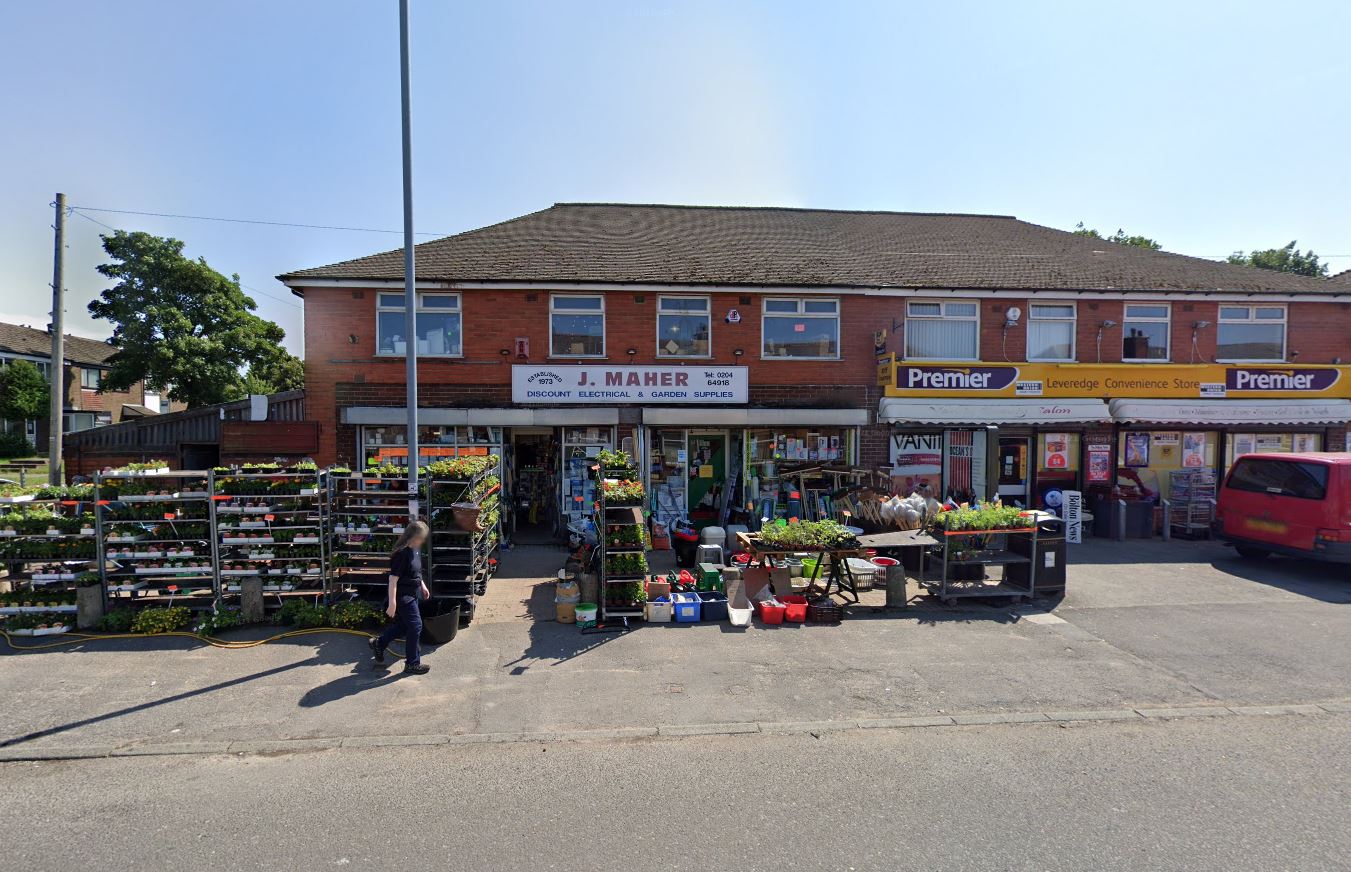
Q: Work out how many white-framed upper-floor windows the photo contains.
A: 8